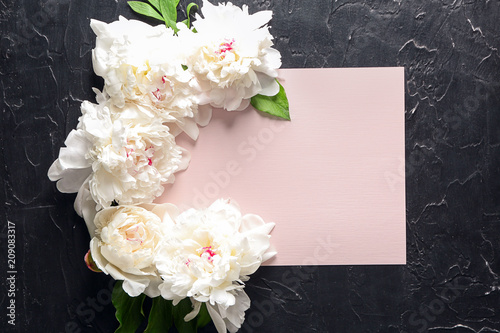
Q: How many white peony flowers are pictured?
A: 5